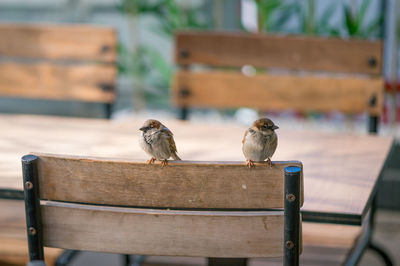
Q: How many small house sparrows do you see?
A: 2